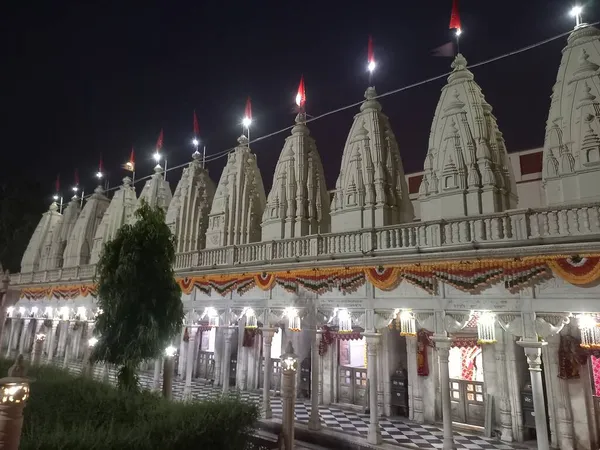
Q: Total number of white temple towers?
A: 11